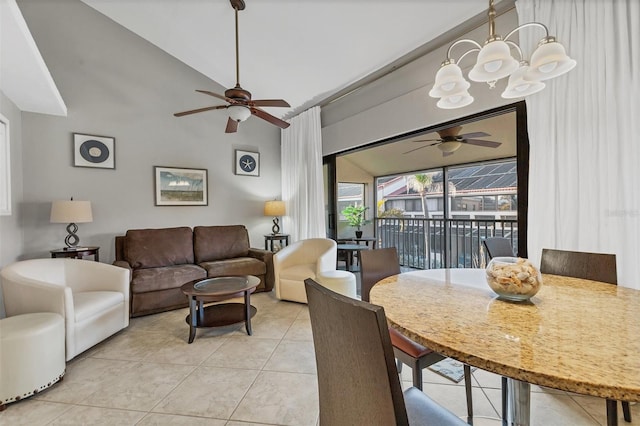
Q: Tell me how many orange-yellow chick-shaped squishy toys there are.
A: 0